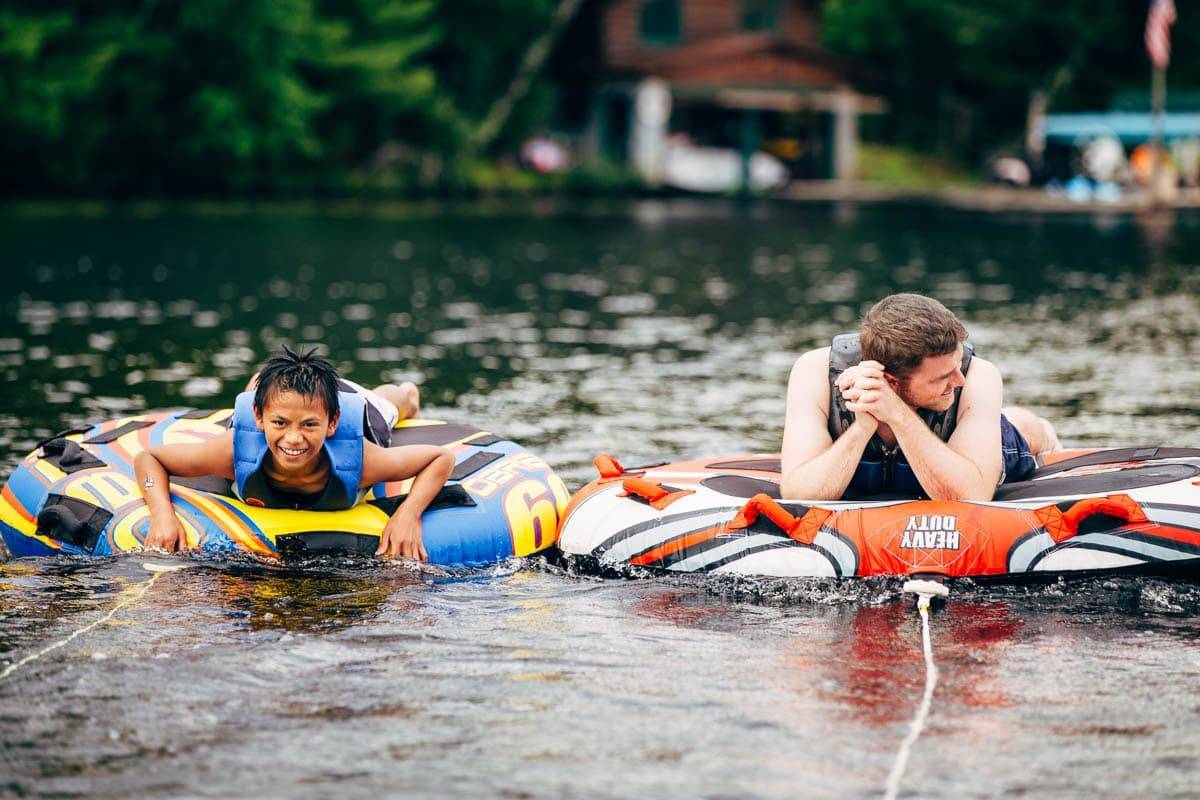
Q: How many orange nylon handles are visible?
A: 4